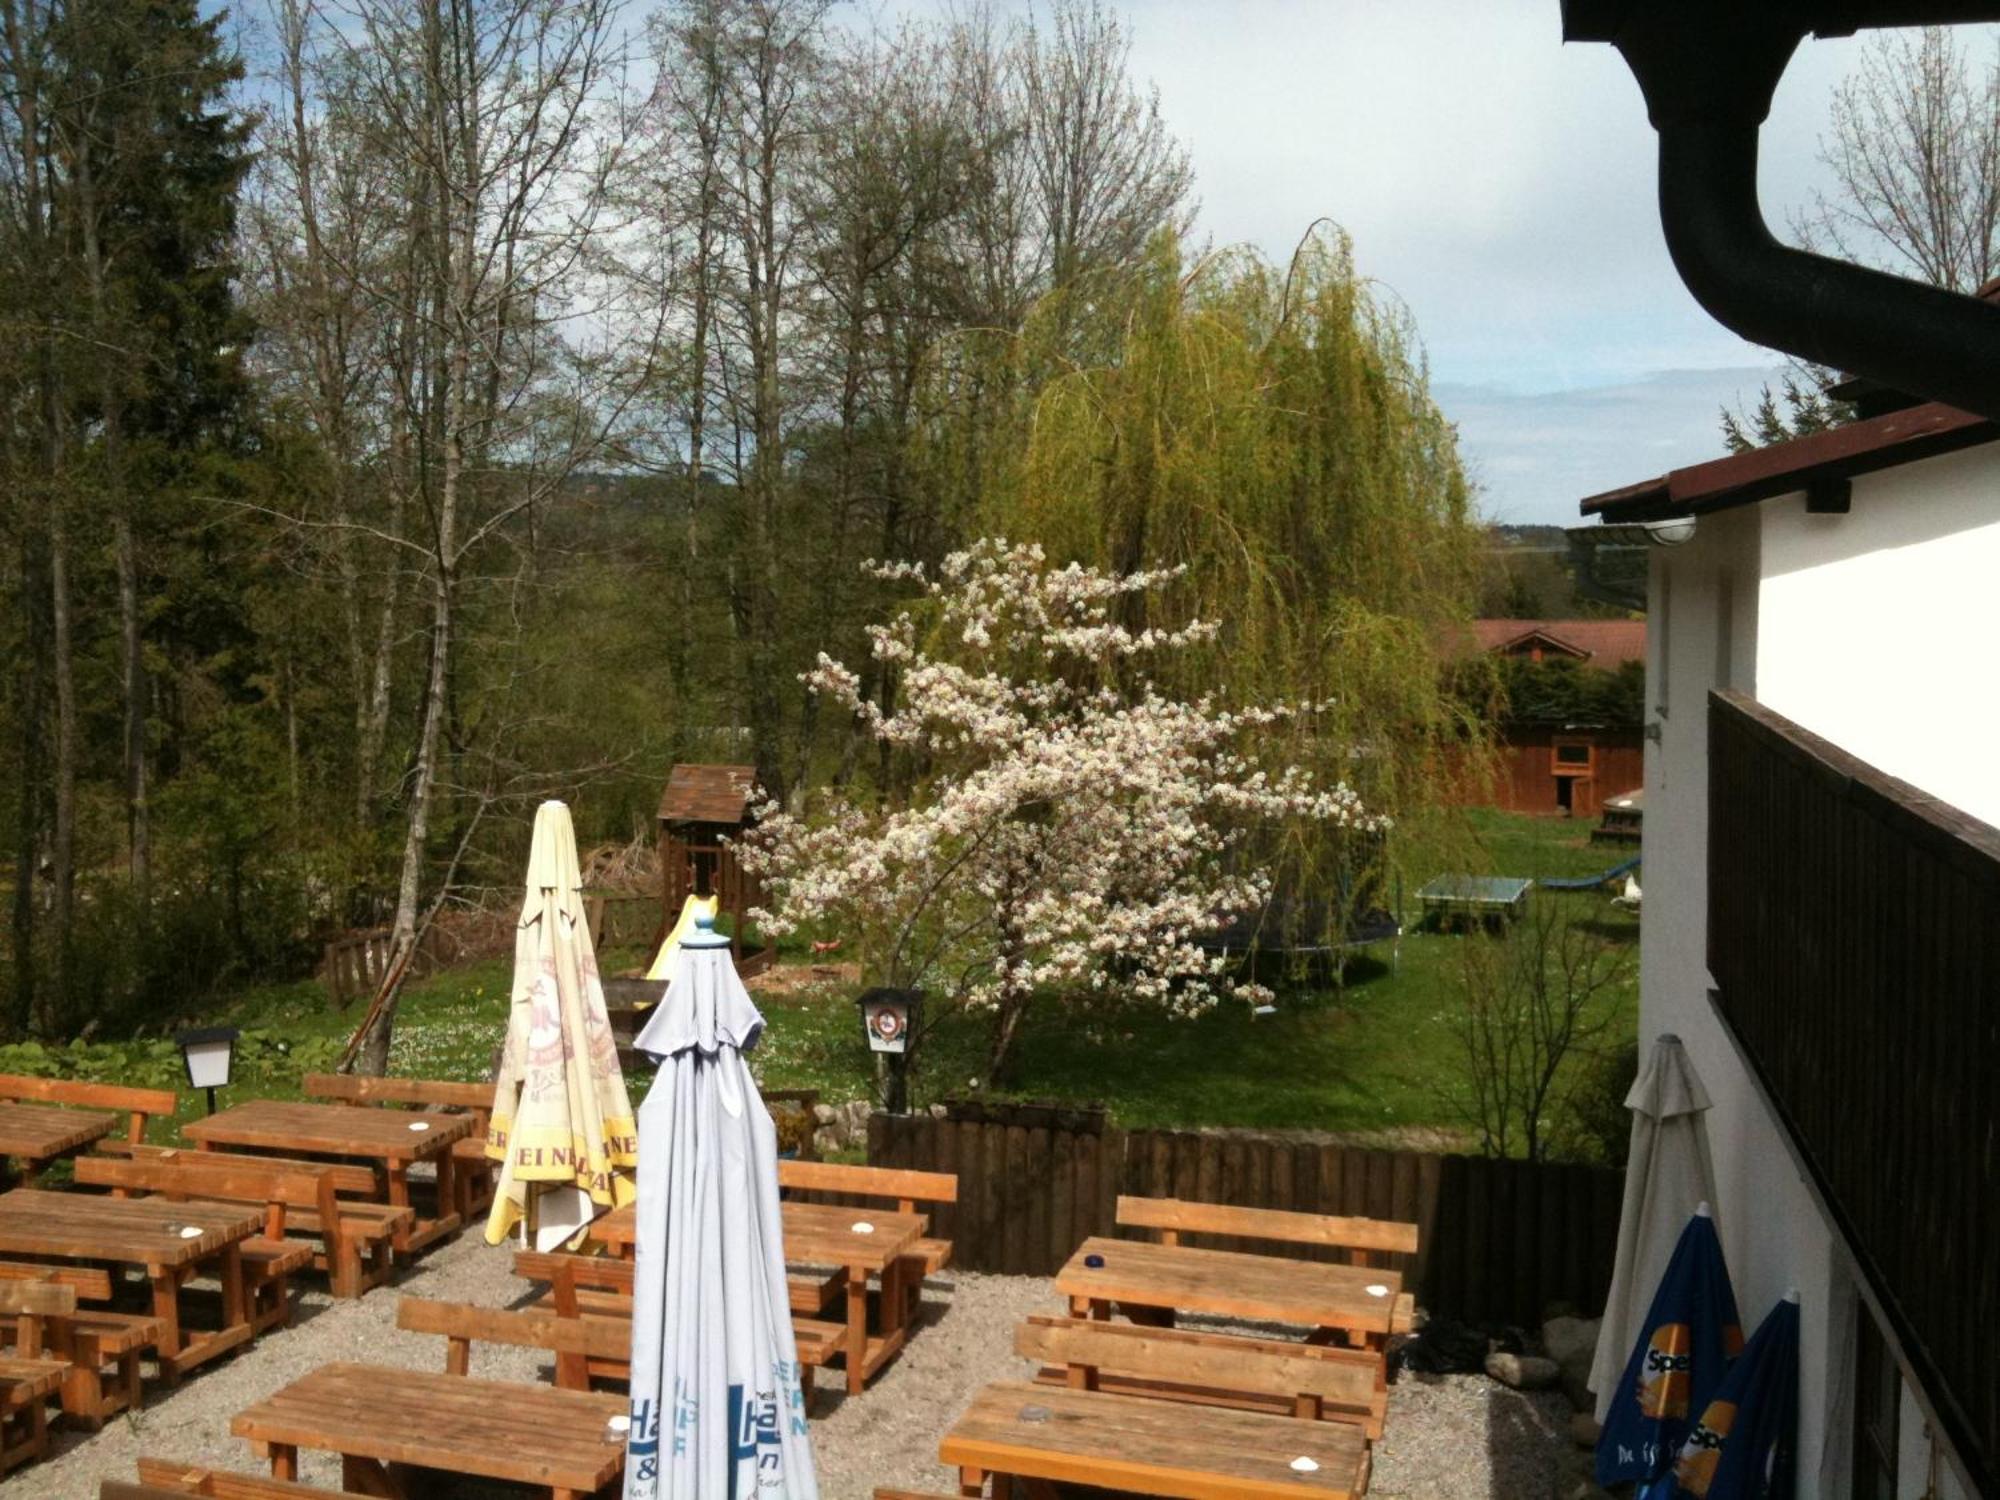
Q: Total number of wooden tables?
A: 7